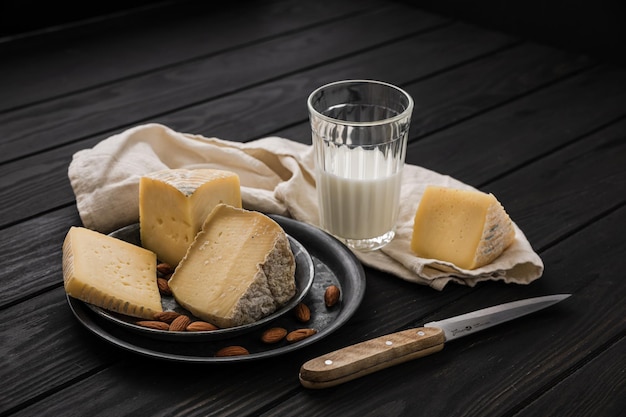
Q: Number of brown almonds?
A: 11